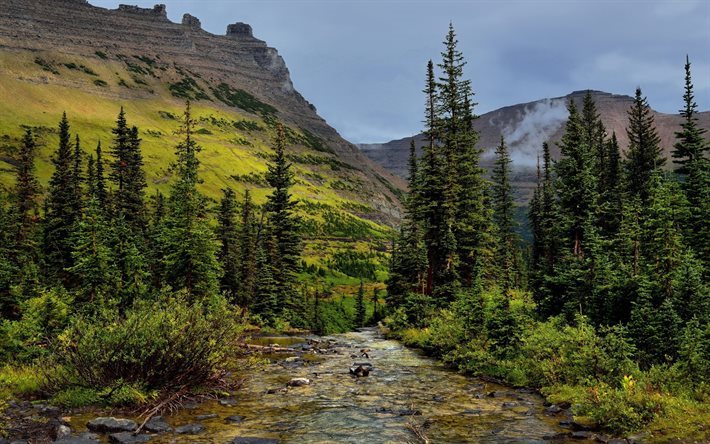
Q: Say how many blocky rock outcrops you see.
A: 3